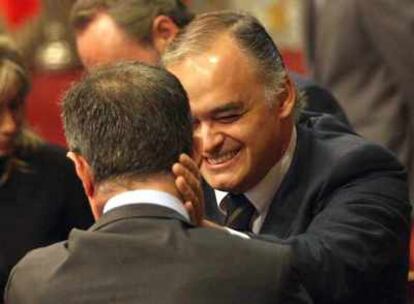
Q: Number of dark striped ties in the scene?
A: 1